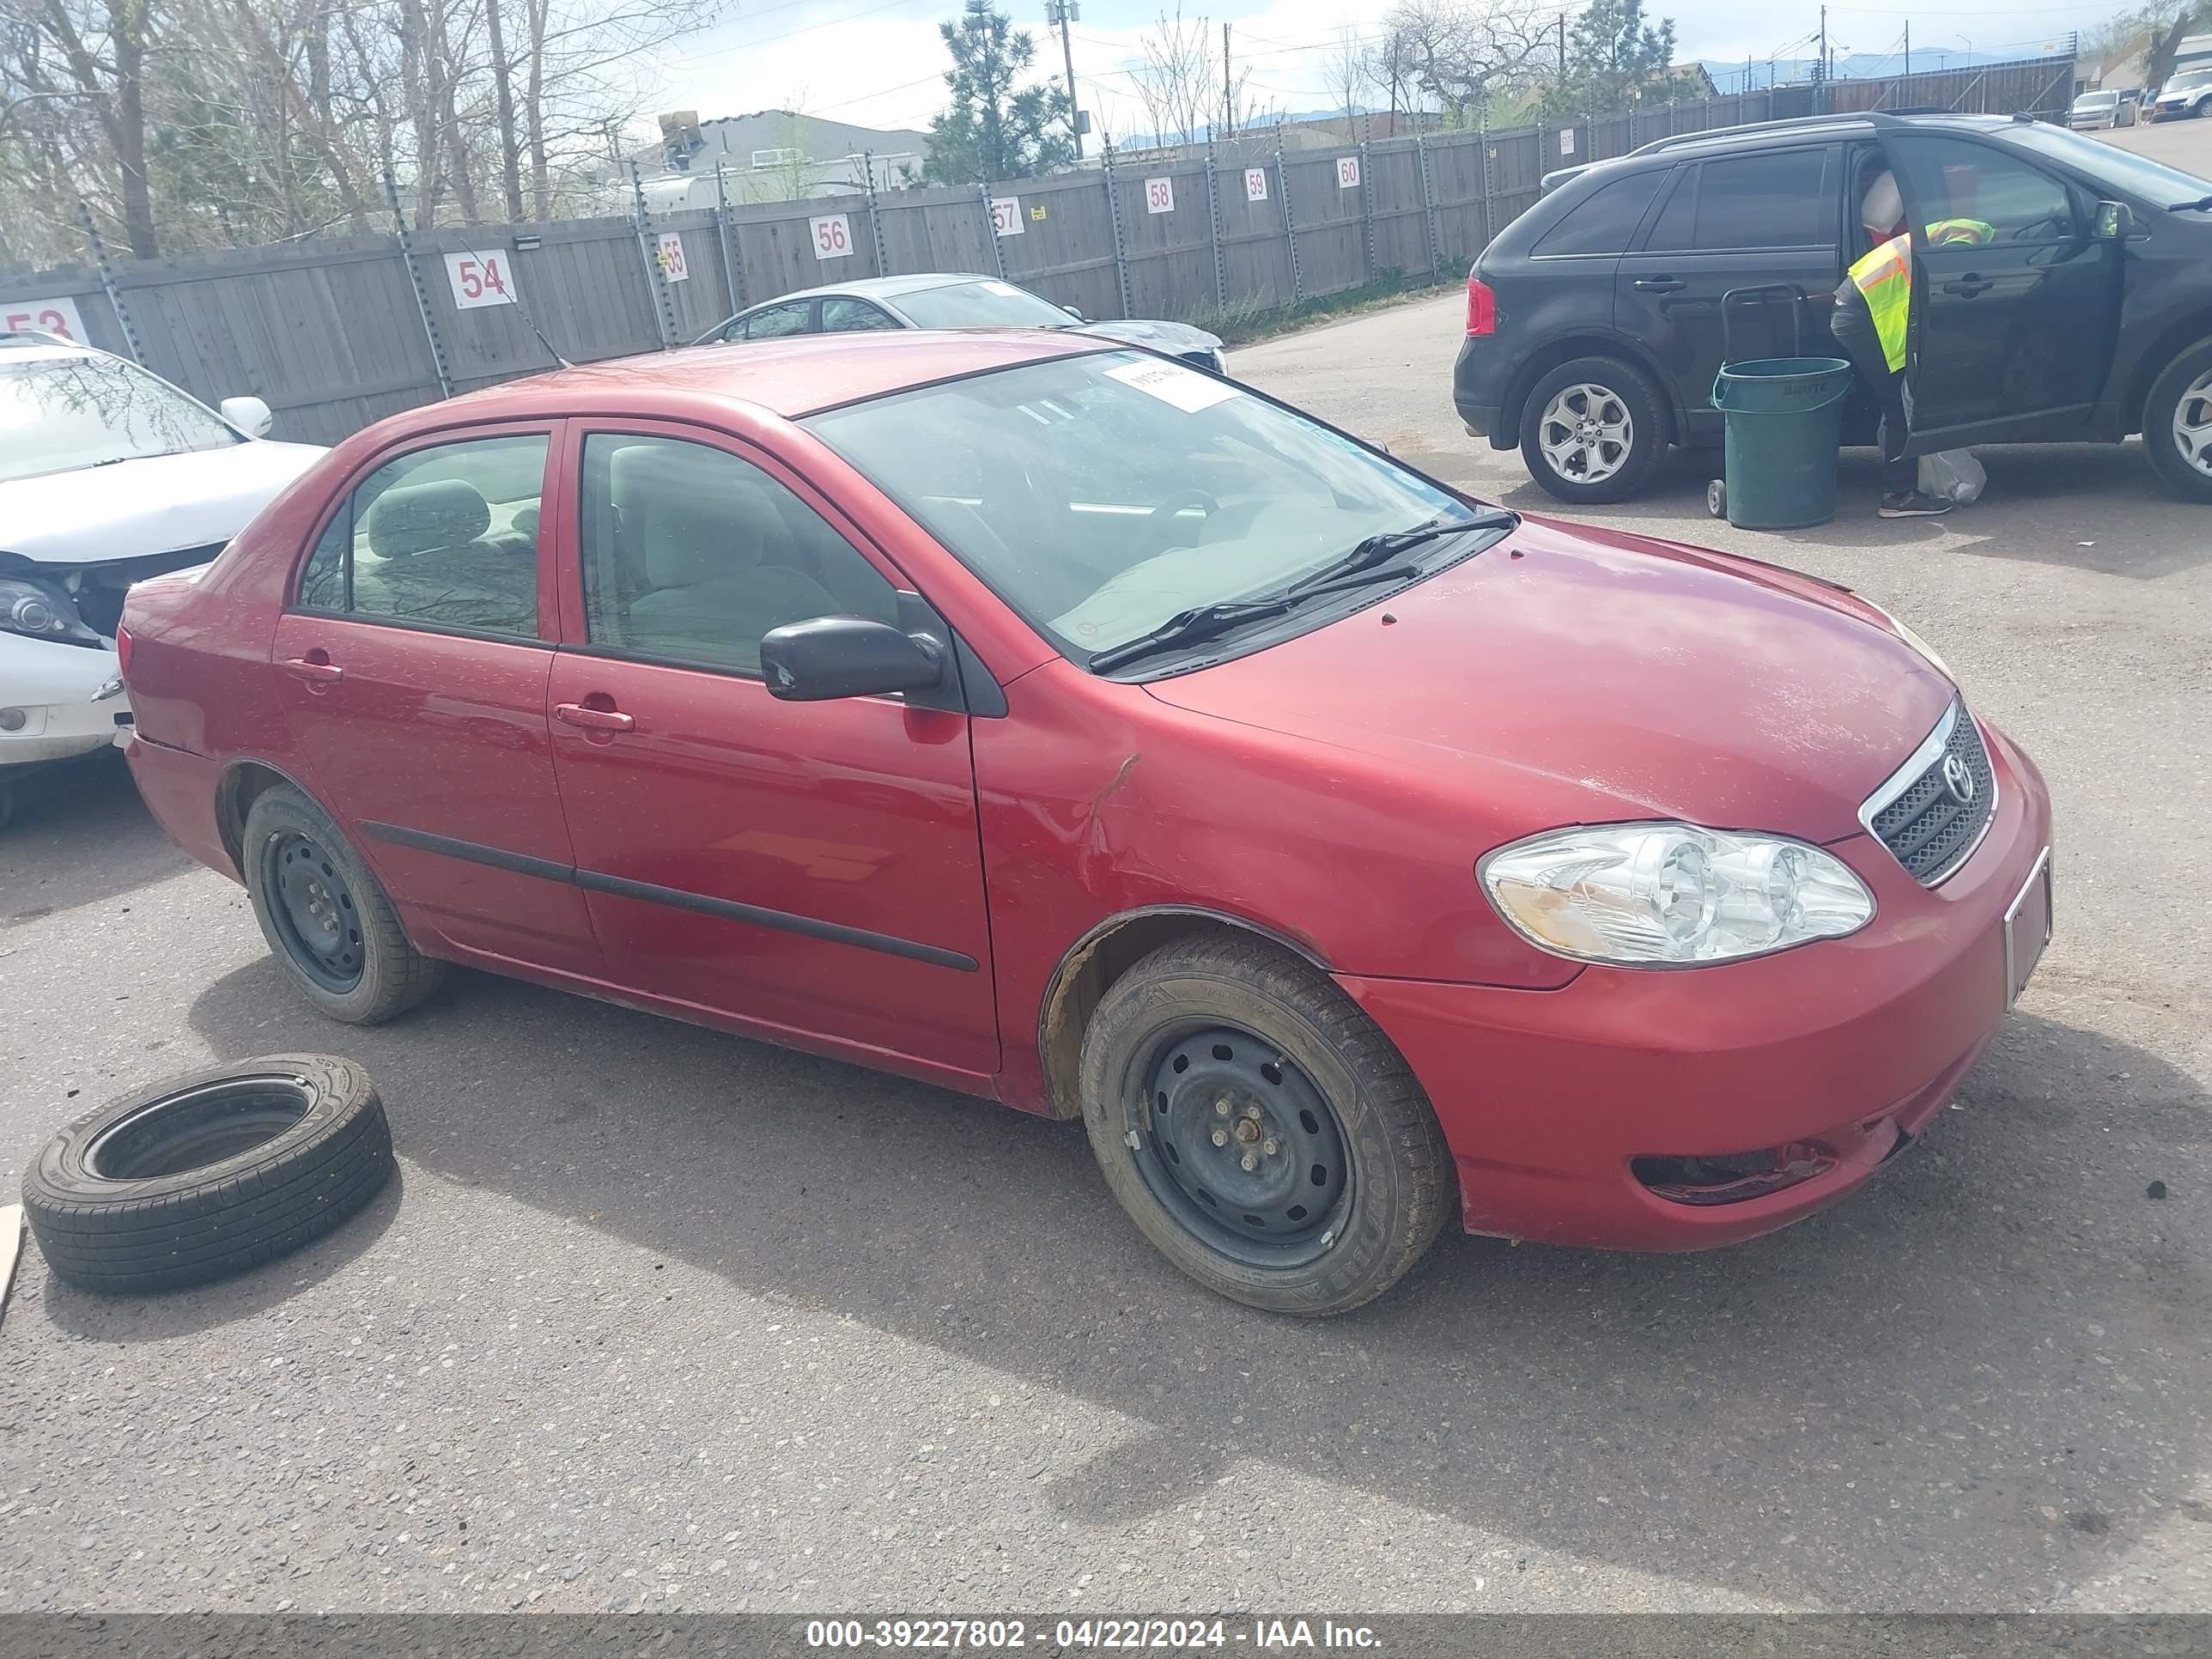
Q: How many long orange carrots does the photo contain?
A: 0